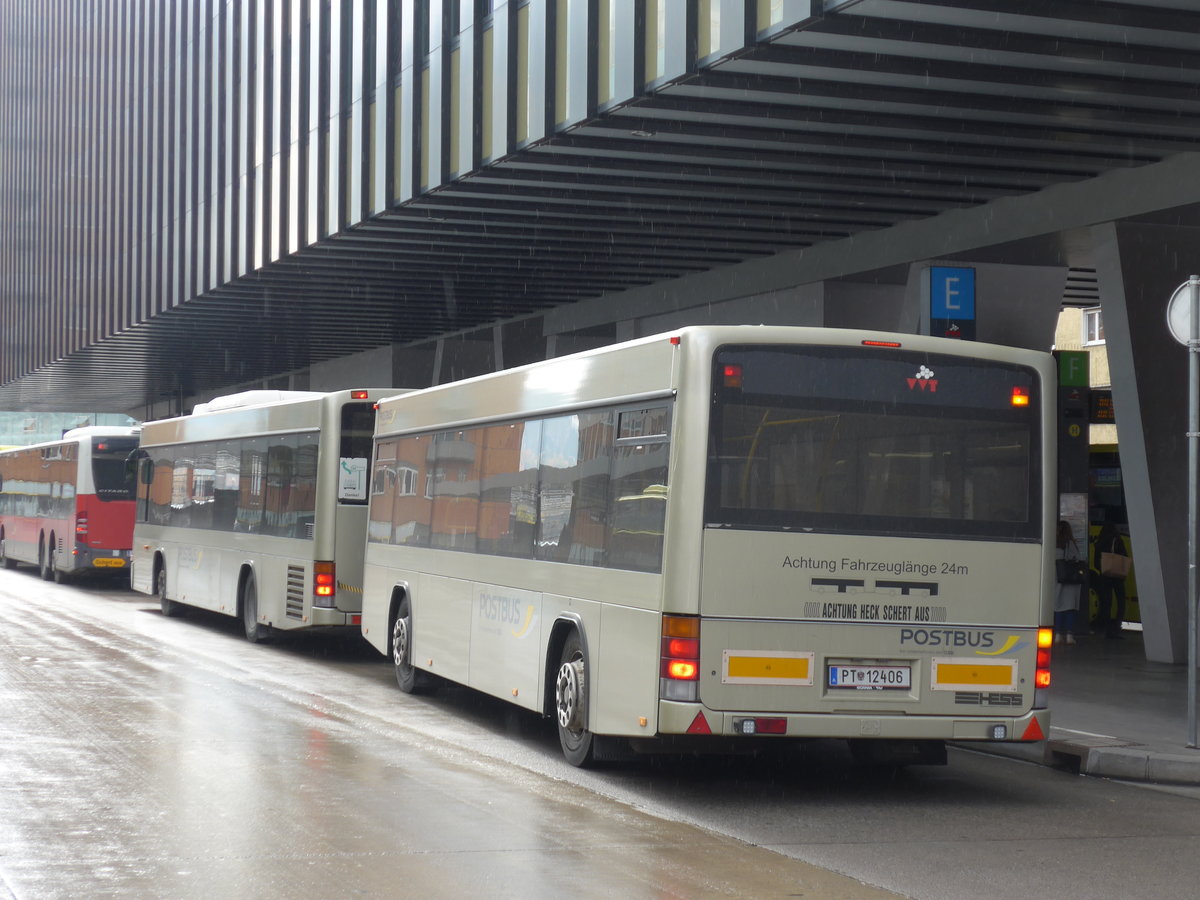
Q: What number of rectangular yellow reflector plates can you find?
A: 2